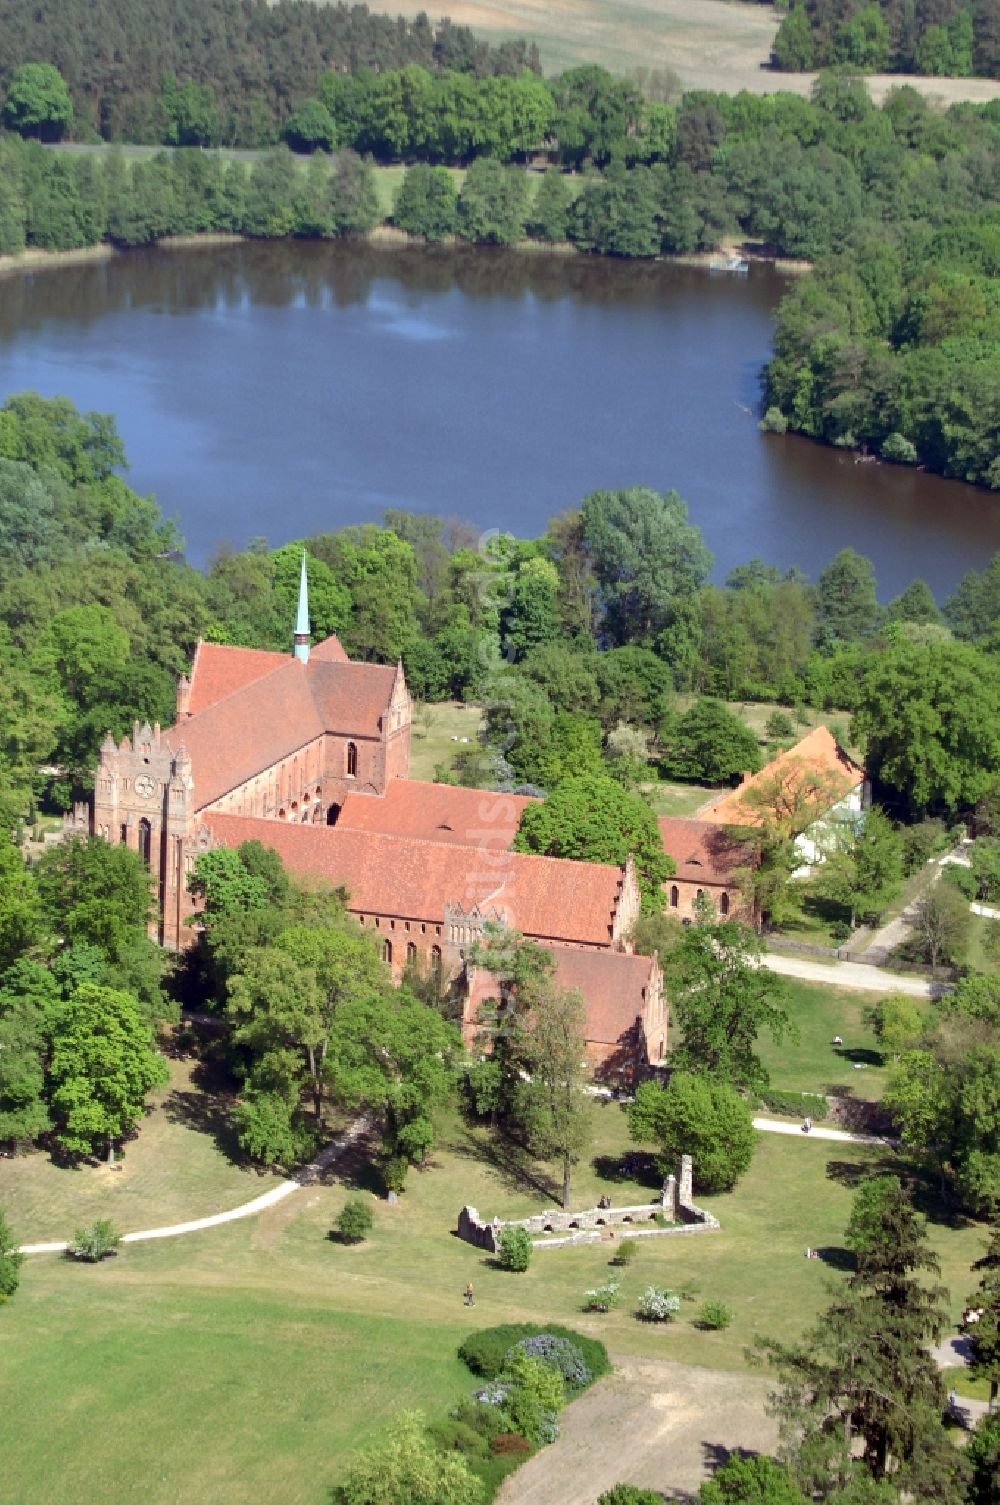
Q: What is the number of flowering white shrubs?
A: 2